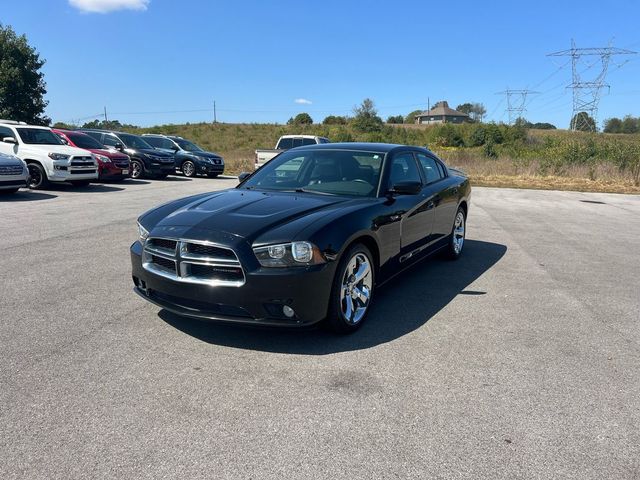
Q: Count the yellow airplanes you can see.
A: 0